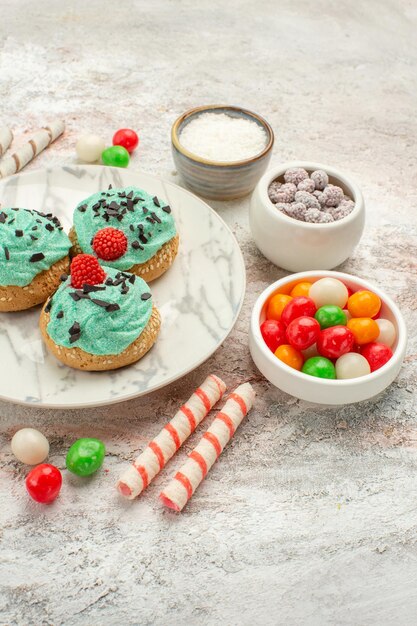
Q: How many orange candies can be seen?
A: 5